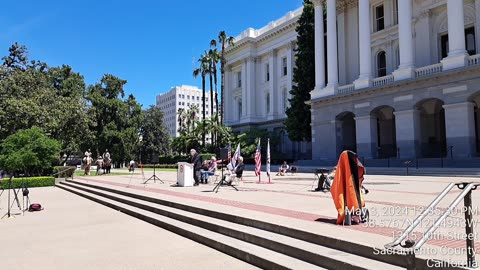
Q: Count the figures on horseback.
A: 2